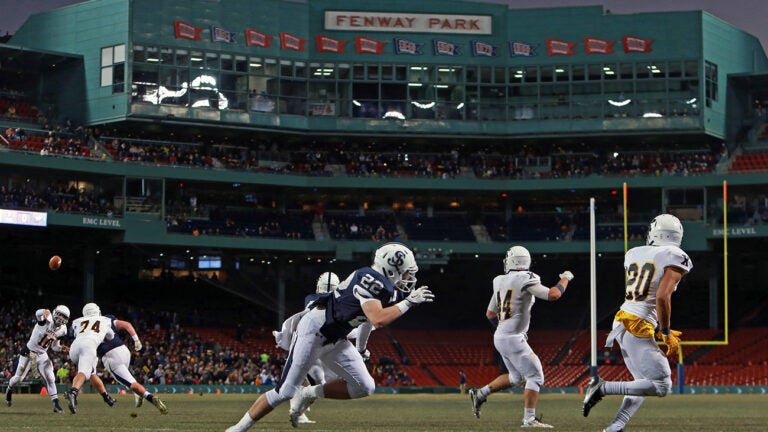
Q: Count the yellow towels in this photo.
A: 1